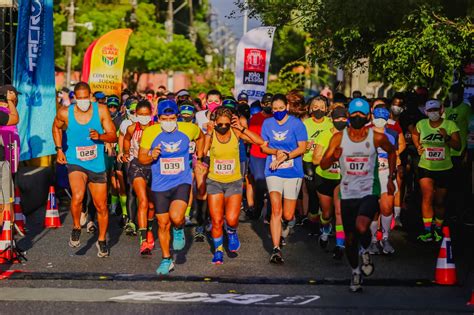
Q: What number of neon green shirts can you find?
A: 4